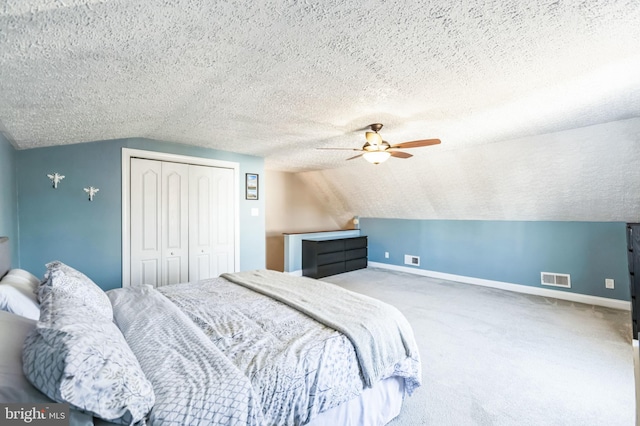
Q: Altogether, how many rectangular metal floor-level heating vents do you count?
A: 2